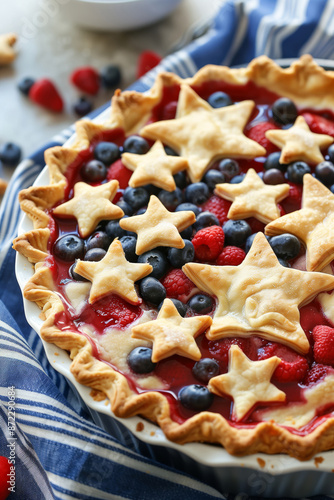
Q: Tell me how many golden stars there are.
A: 11